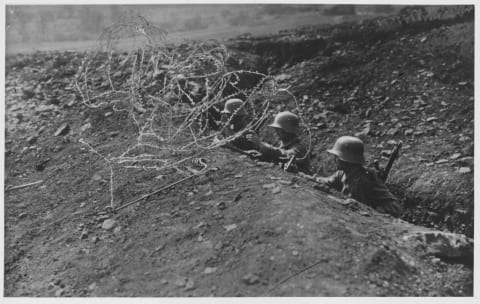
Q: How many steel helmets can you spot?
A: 3